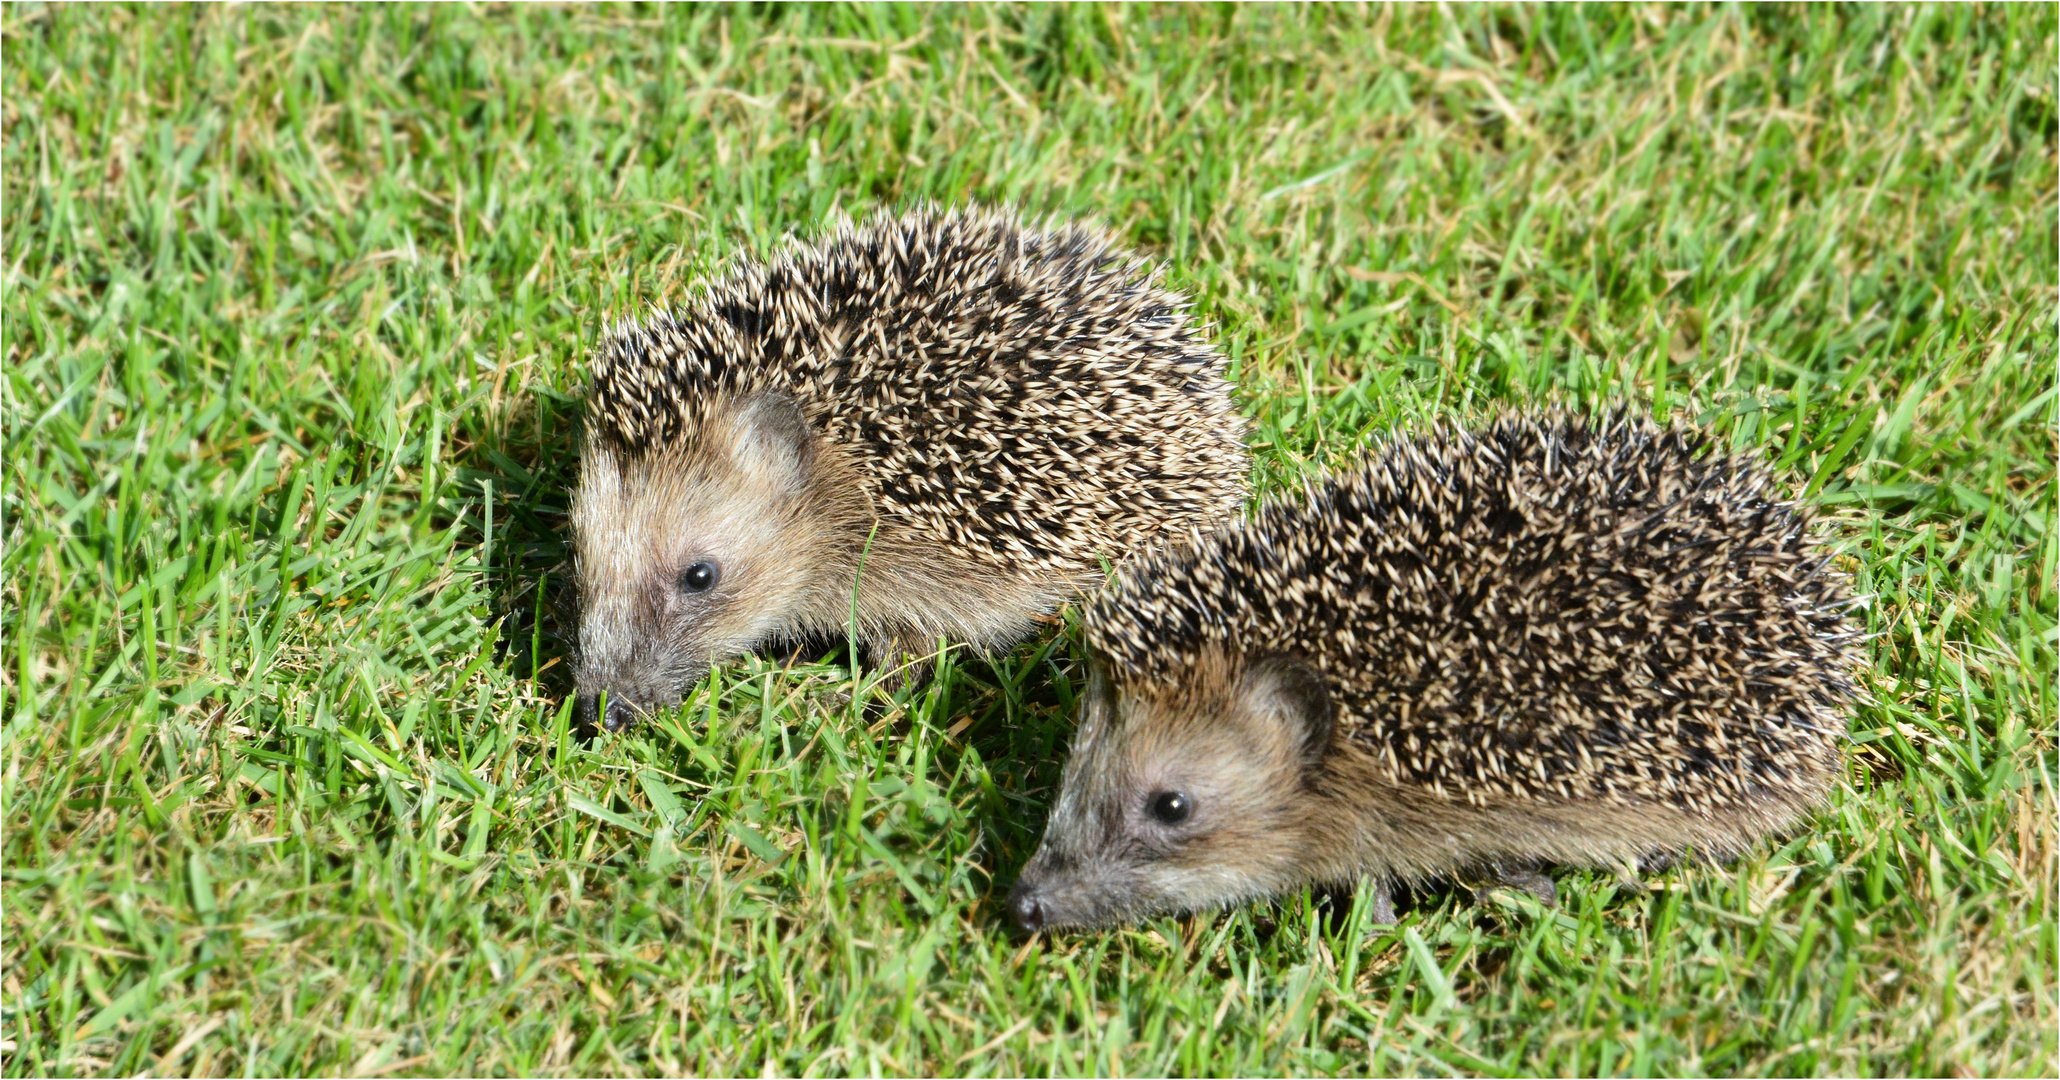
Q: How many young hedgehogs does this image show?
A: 2